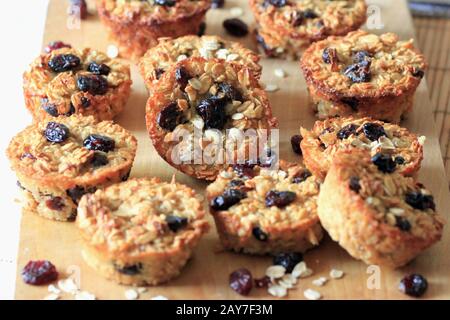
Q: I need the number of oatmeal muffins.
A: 11